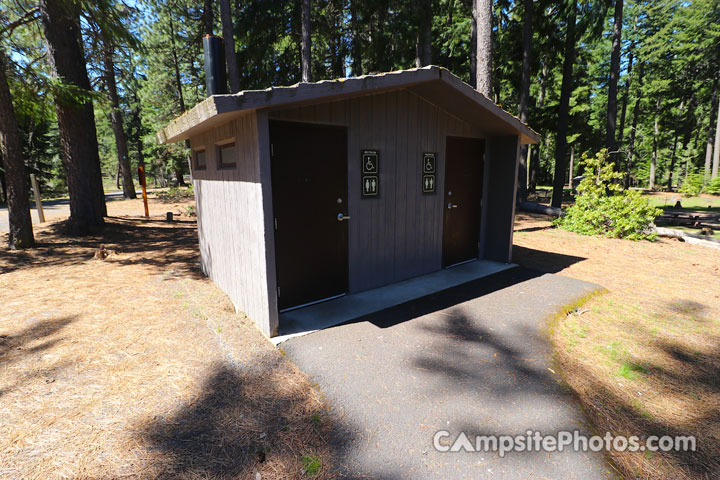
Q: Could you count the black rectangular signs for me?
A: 2